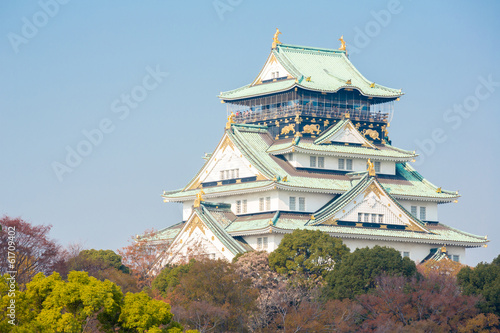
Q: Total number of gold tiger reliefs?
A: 3